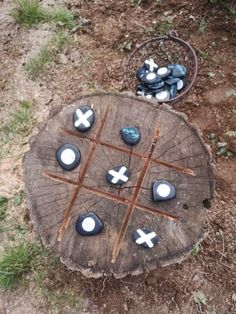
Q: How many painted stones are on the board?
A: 7